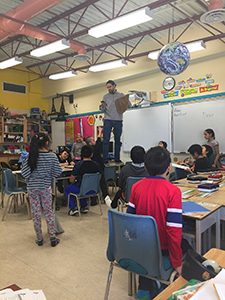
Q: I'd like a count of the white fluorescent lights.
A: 6